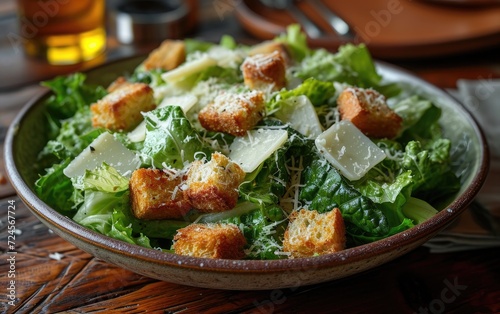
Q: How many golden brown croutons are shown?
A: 11